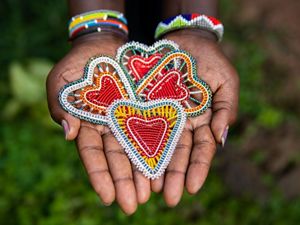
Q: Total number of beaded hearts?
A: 4